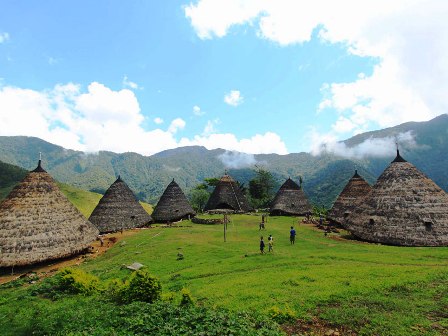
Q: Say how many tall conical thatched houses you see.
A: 7